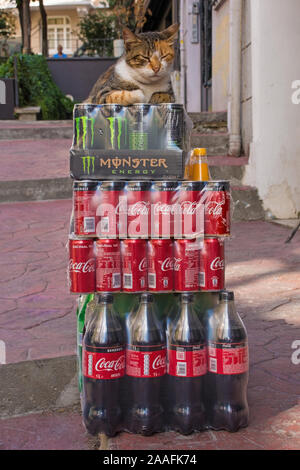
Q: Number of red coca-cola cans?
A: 12